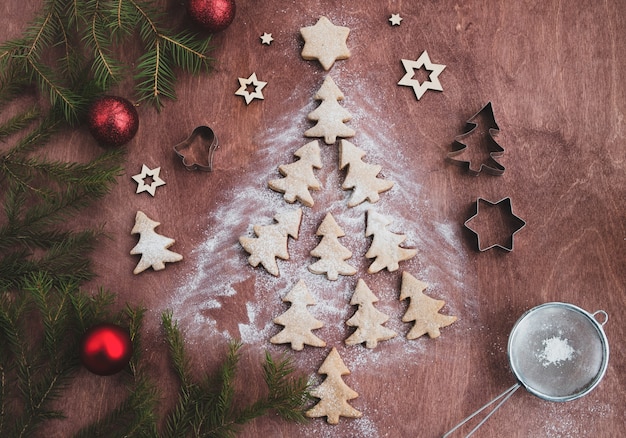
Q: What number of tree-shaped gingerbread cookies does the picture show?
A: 11